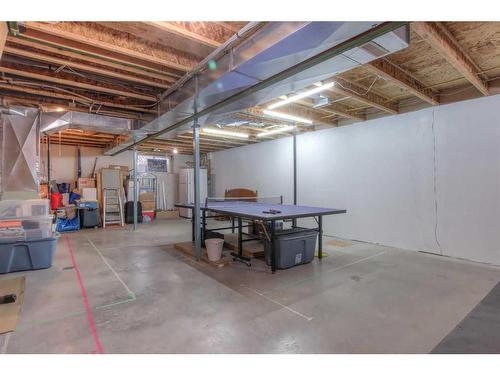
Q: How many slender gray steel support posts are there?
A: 3